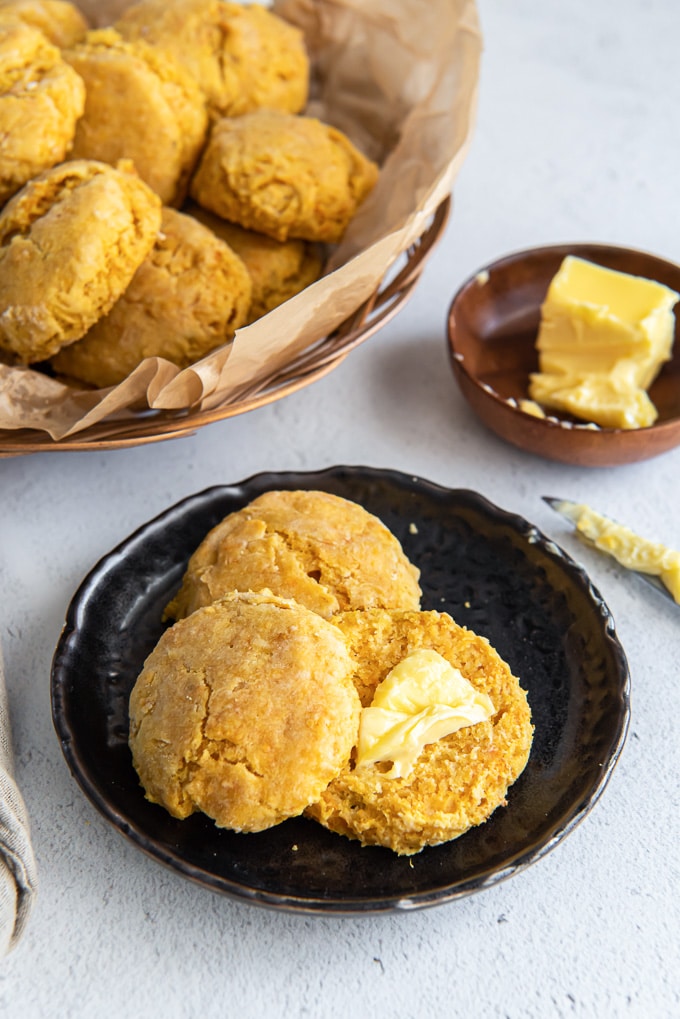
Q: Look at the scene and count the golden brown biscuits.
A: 11